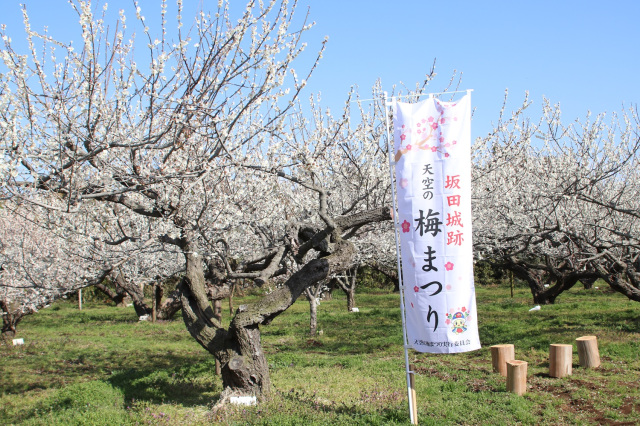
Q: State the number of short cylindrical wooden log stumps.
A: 4